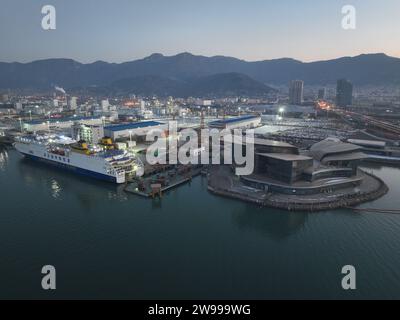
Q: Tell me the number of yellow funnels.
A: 2